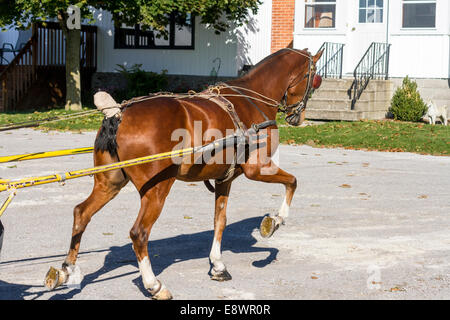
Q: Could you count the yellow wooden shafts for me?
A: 2